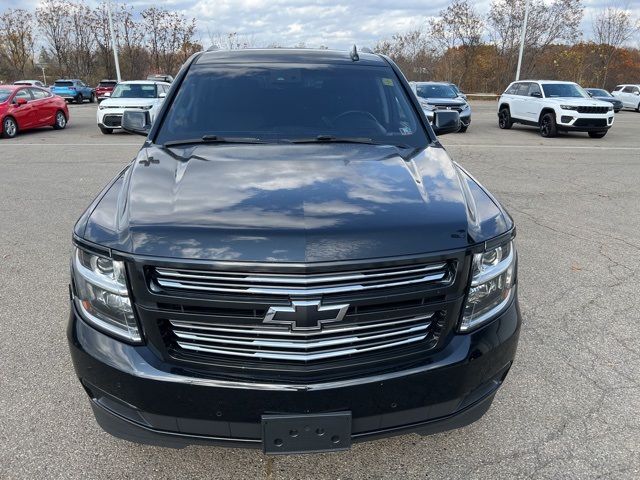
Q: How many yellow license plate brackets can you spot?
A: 0